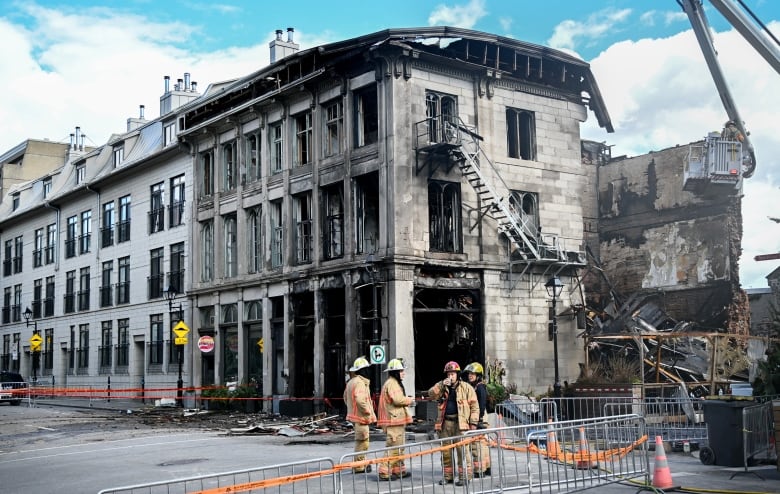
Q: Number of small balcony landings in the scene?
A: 2